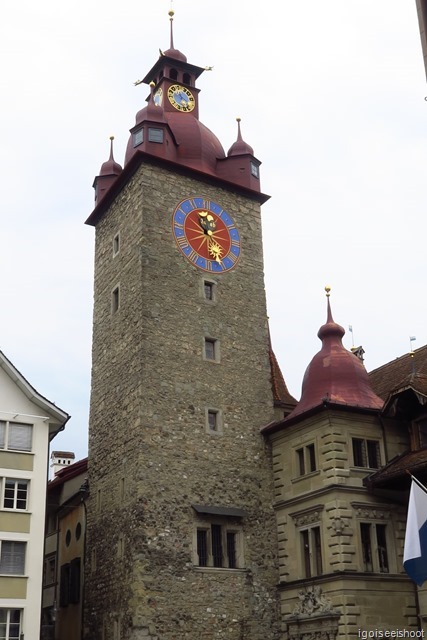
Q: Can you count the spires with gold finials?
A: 5